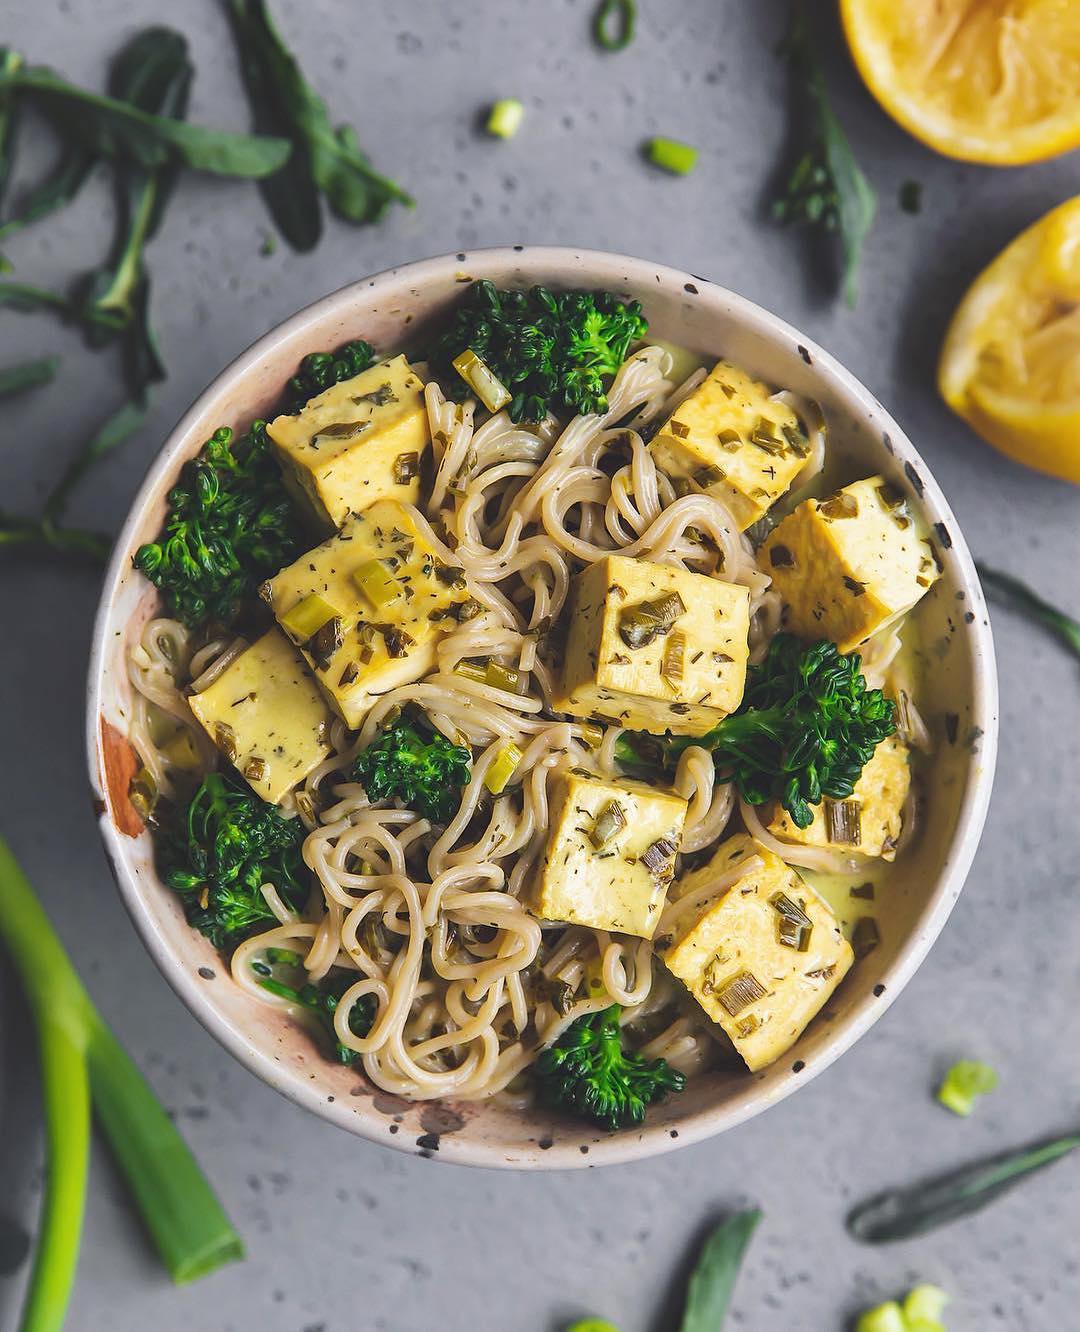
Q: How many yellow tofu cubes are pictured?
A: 9